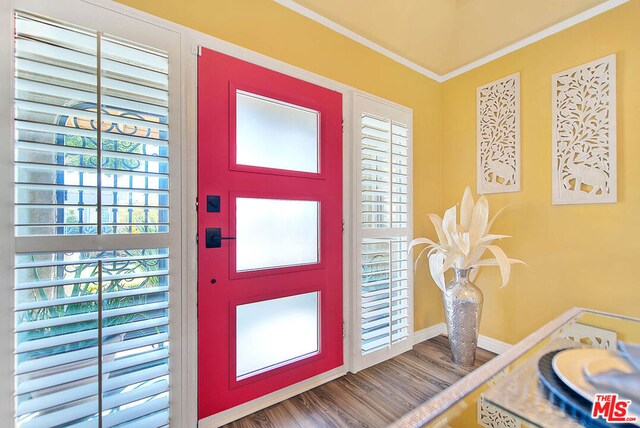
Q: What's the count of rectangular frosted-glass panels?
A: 3